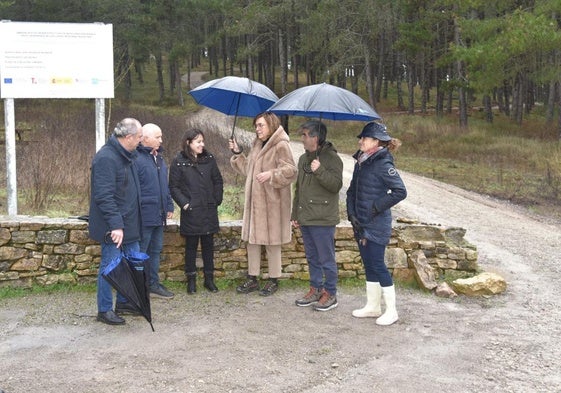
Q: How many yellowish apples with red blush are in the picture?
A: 0